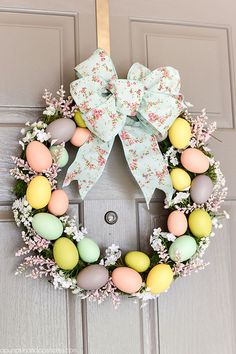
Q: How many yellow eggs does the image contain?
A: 8